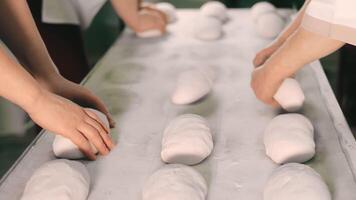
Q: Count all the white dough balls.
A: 14